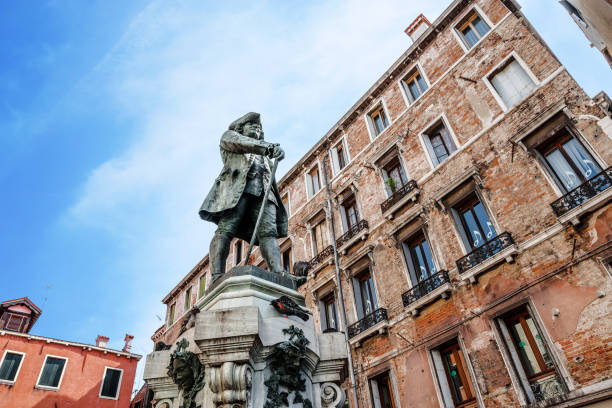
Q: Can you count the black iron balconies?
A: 7